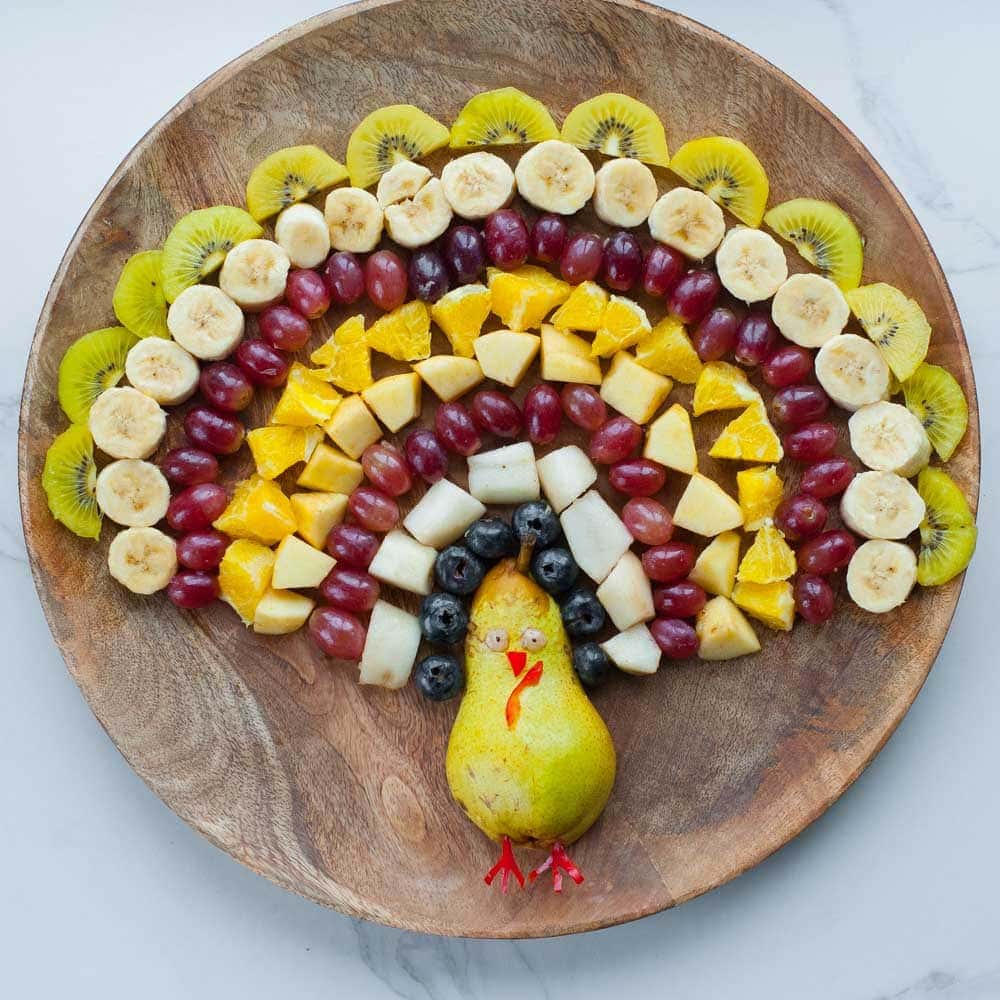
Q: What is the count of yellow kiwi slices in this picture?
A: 13